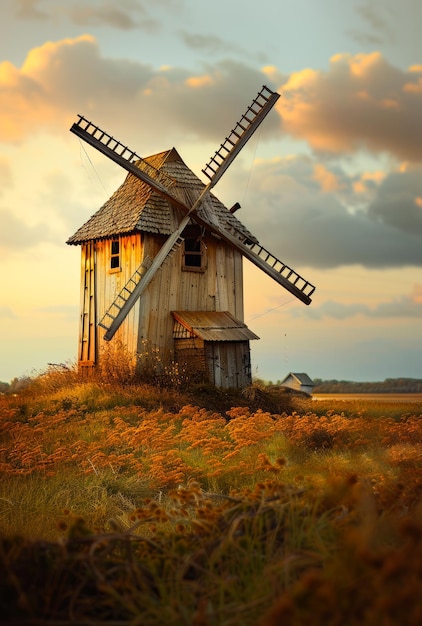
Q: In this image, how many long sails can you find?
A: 4